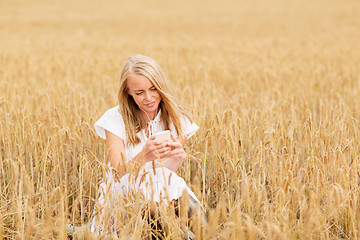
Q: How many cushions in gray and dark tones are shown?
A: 0